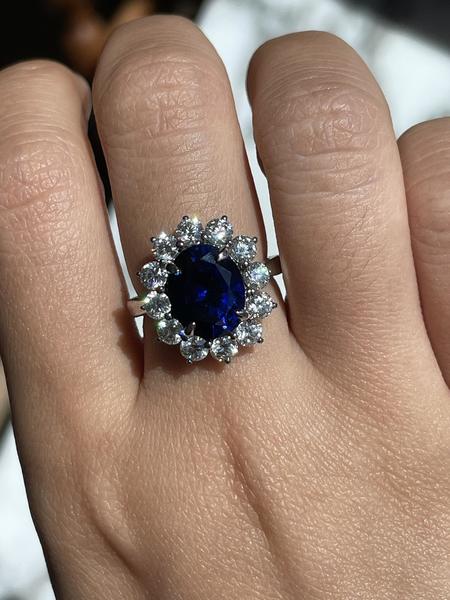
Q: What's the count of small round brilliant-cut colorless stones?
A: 12